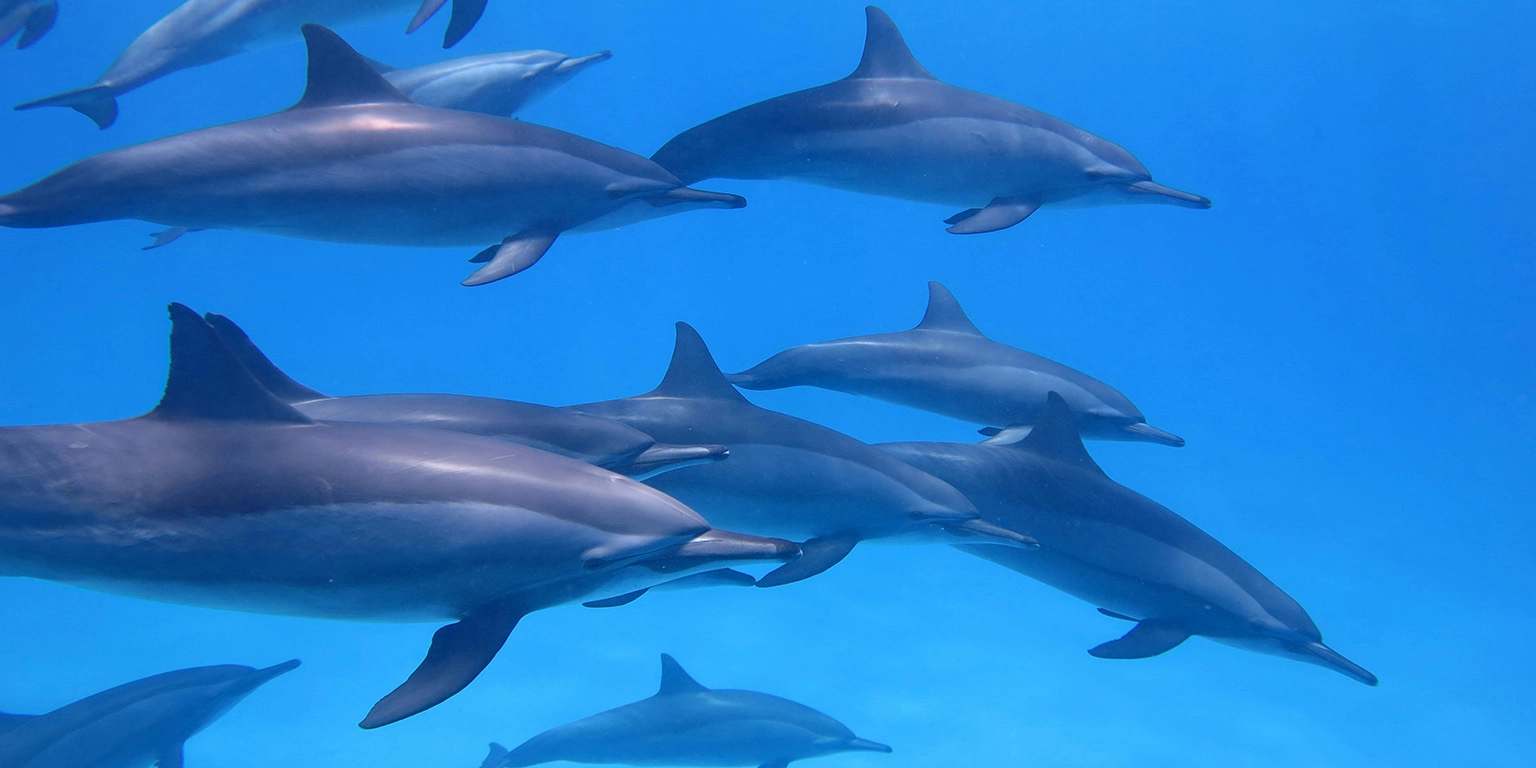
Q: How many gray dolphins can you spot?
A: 12